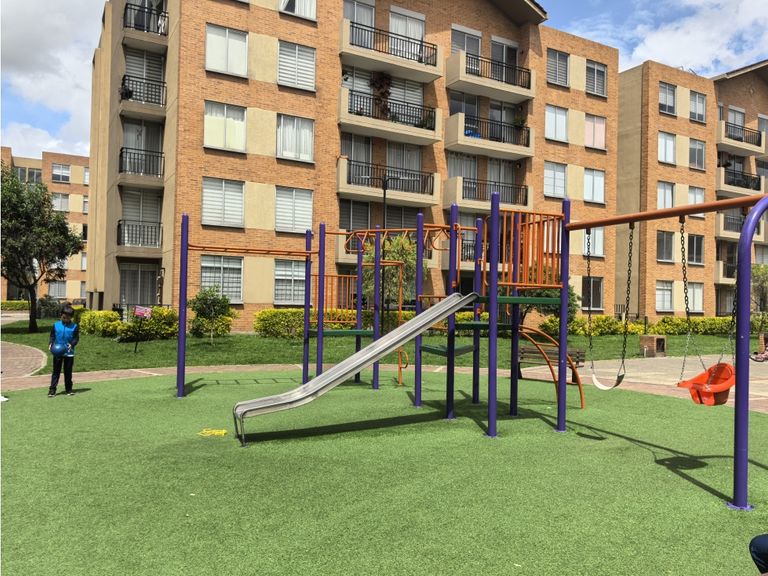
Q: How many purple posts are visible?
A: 12